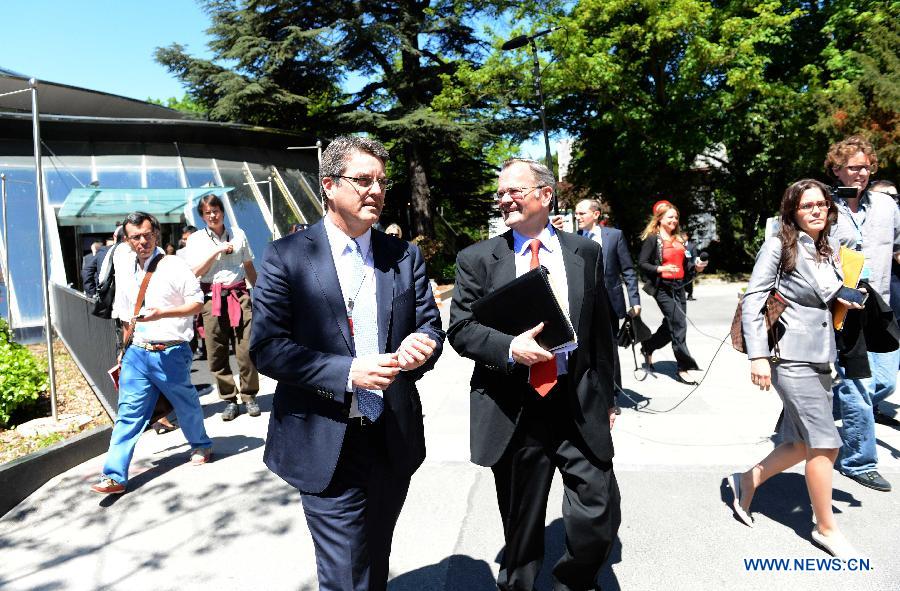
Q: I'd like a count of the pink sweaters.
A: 1